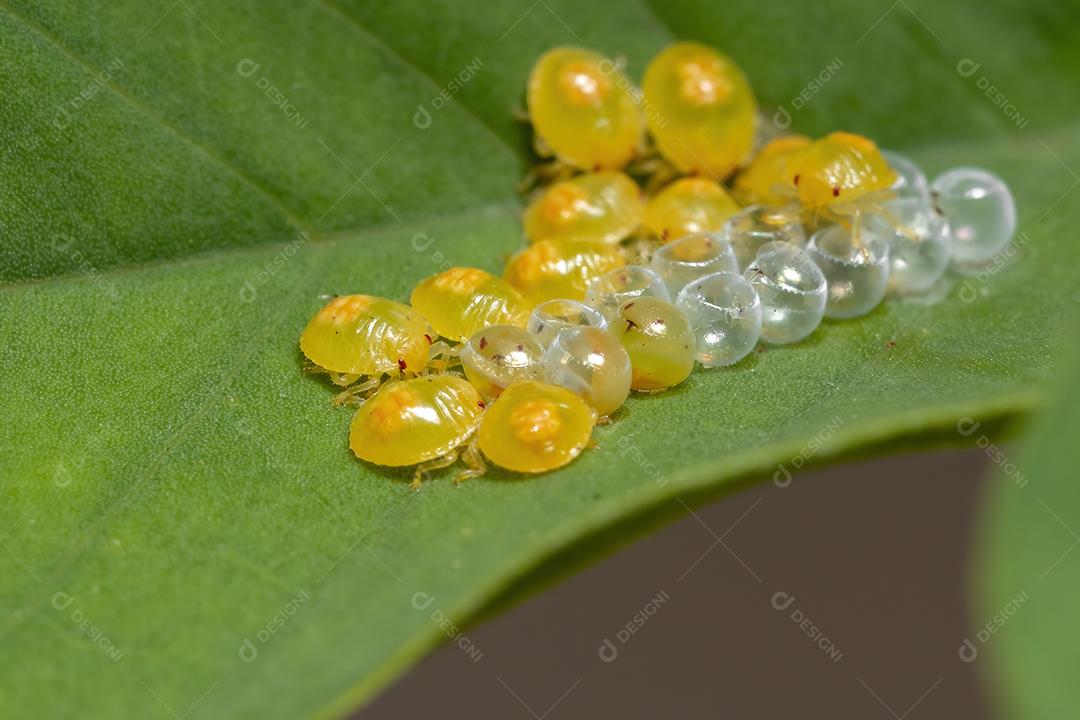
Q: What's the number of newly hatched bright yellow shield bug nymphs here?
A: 11